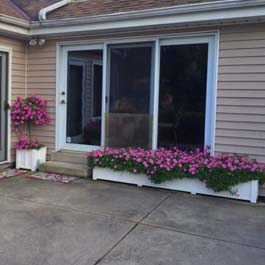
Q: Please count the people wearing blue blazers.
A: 0